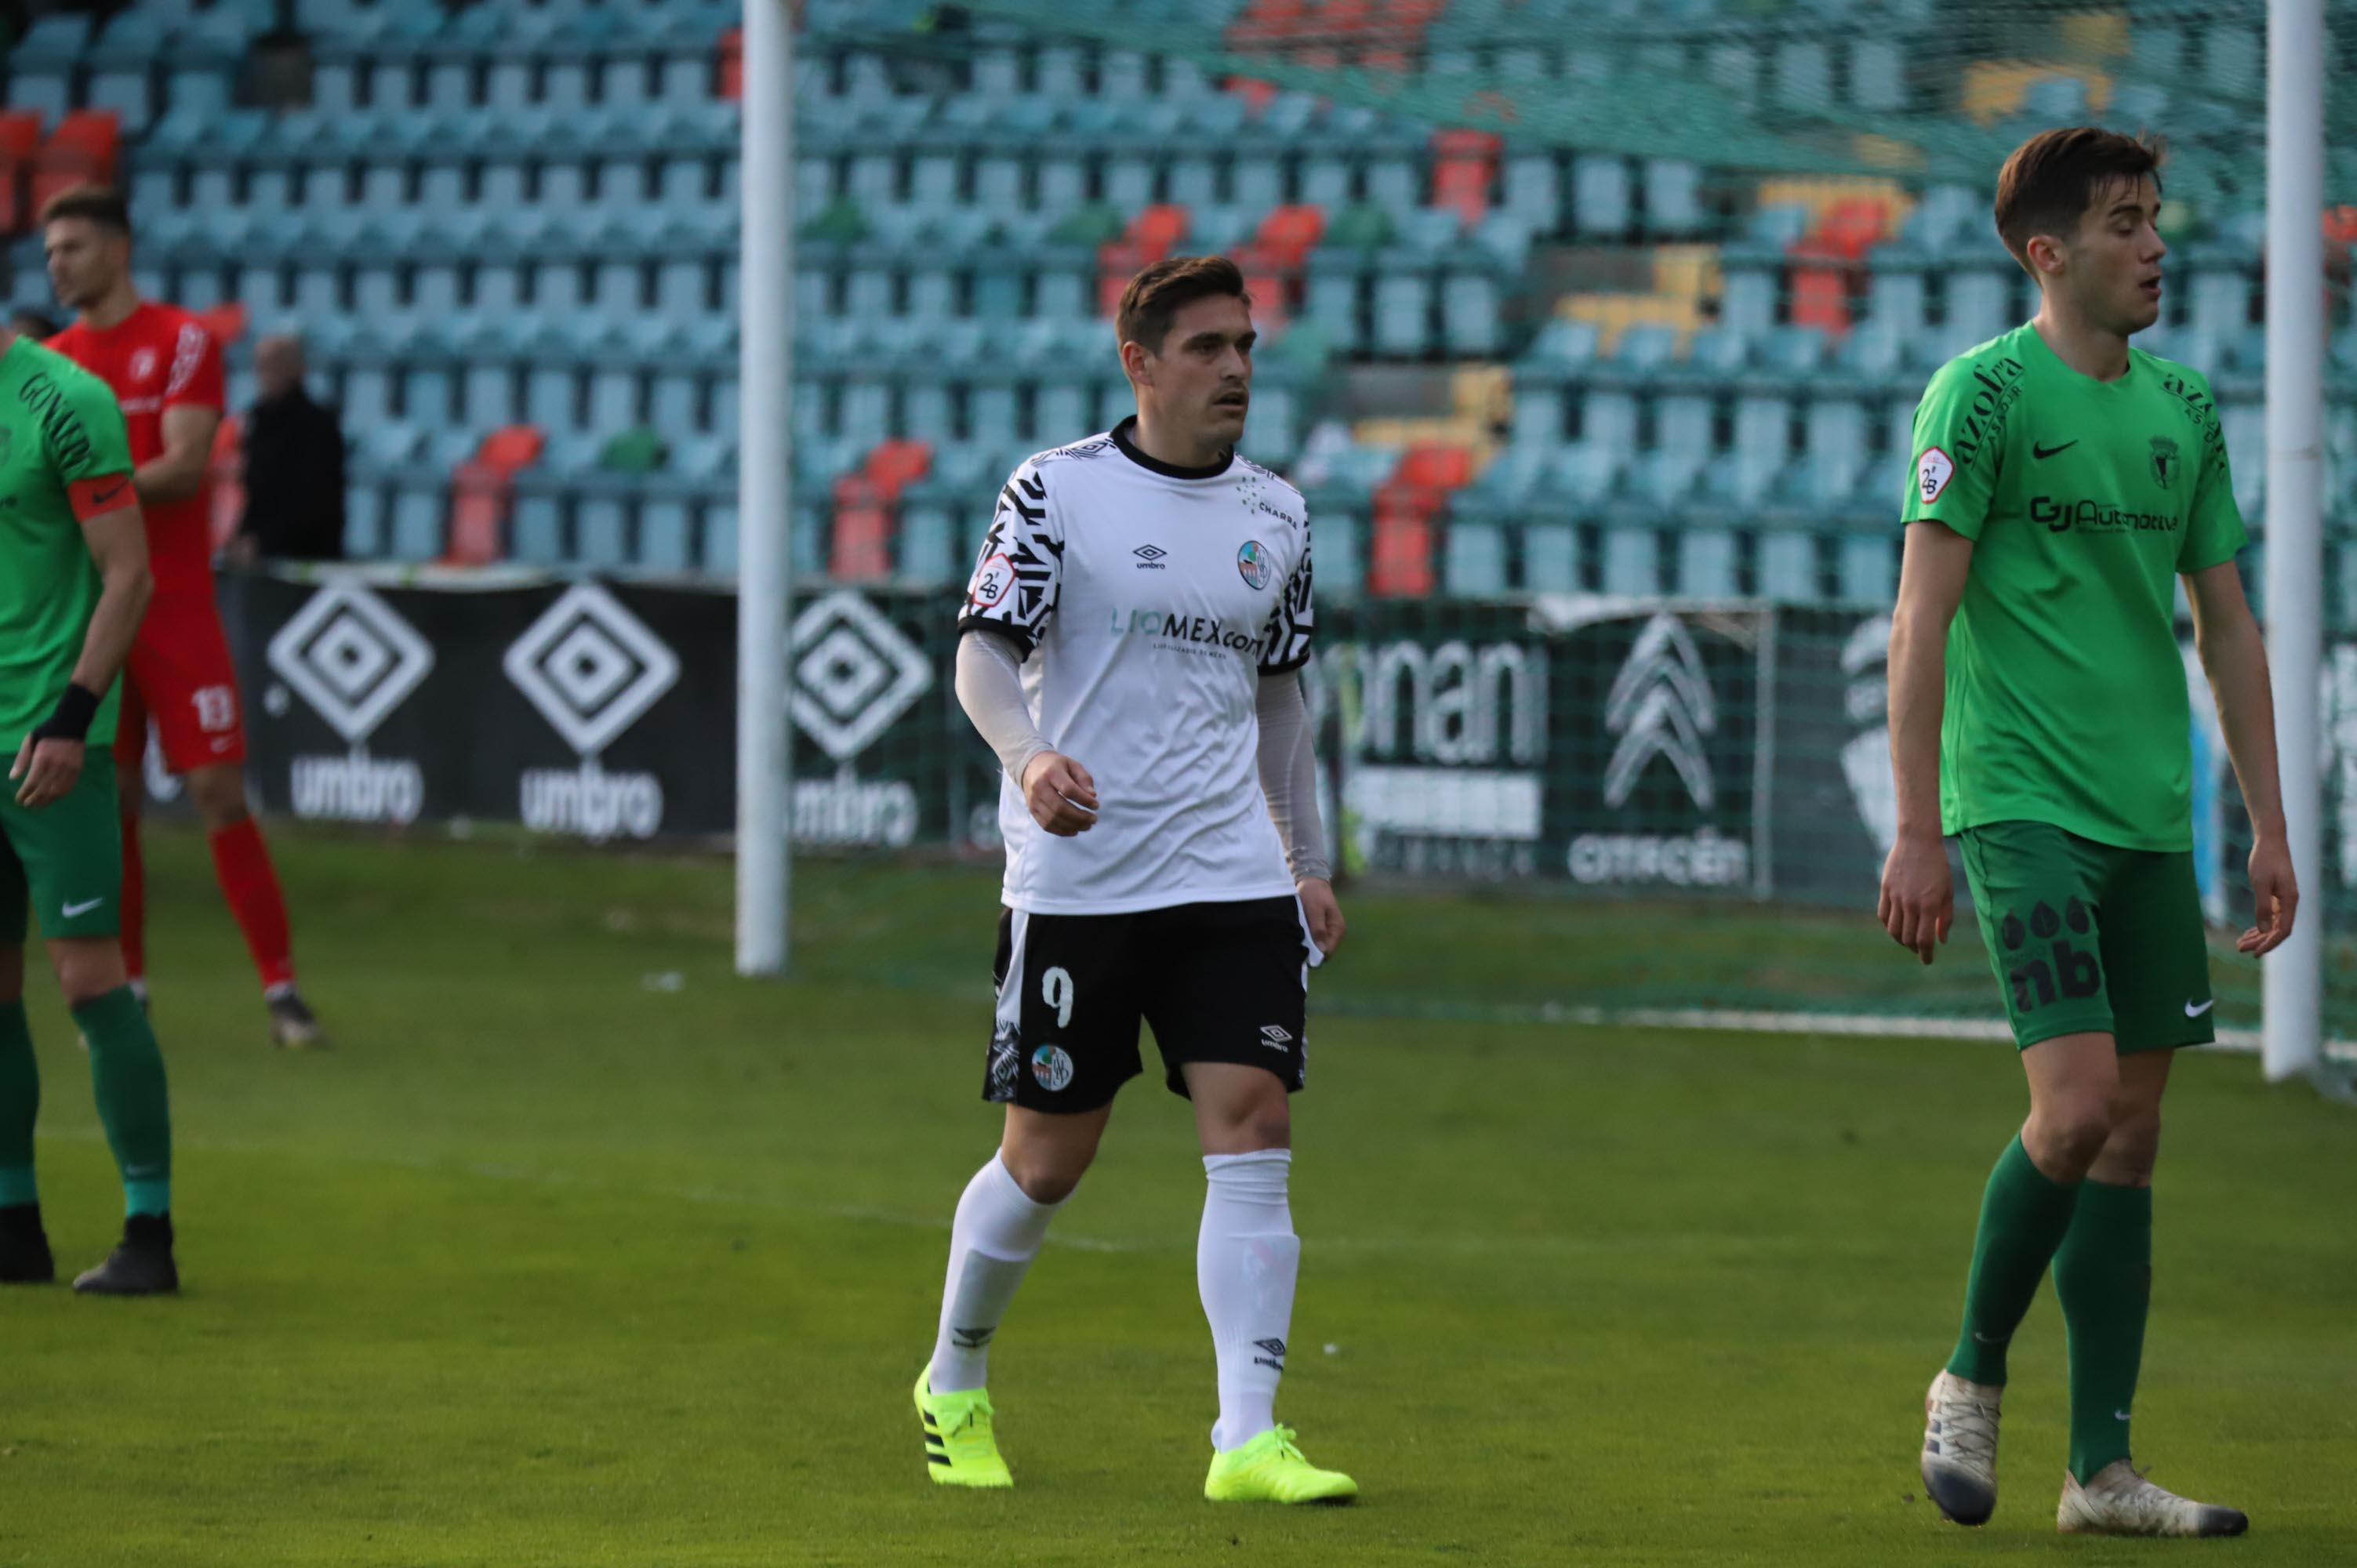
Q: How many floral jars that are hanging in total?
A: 0